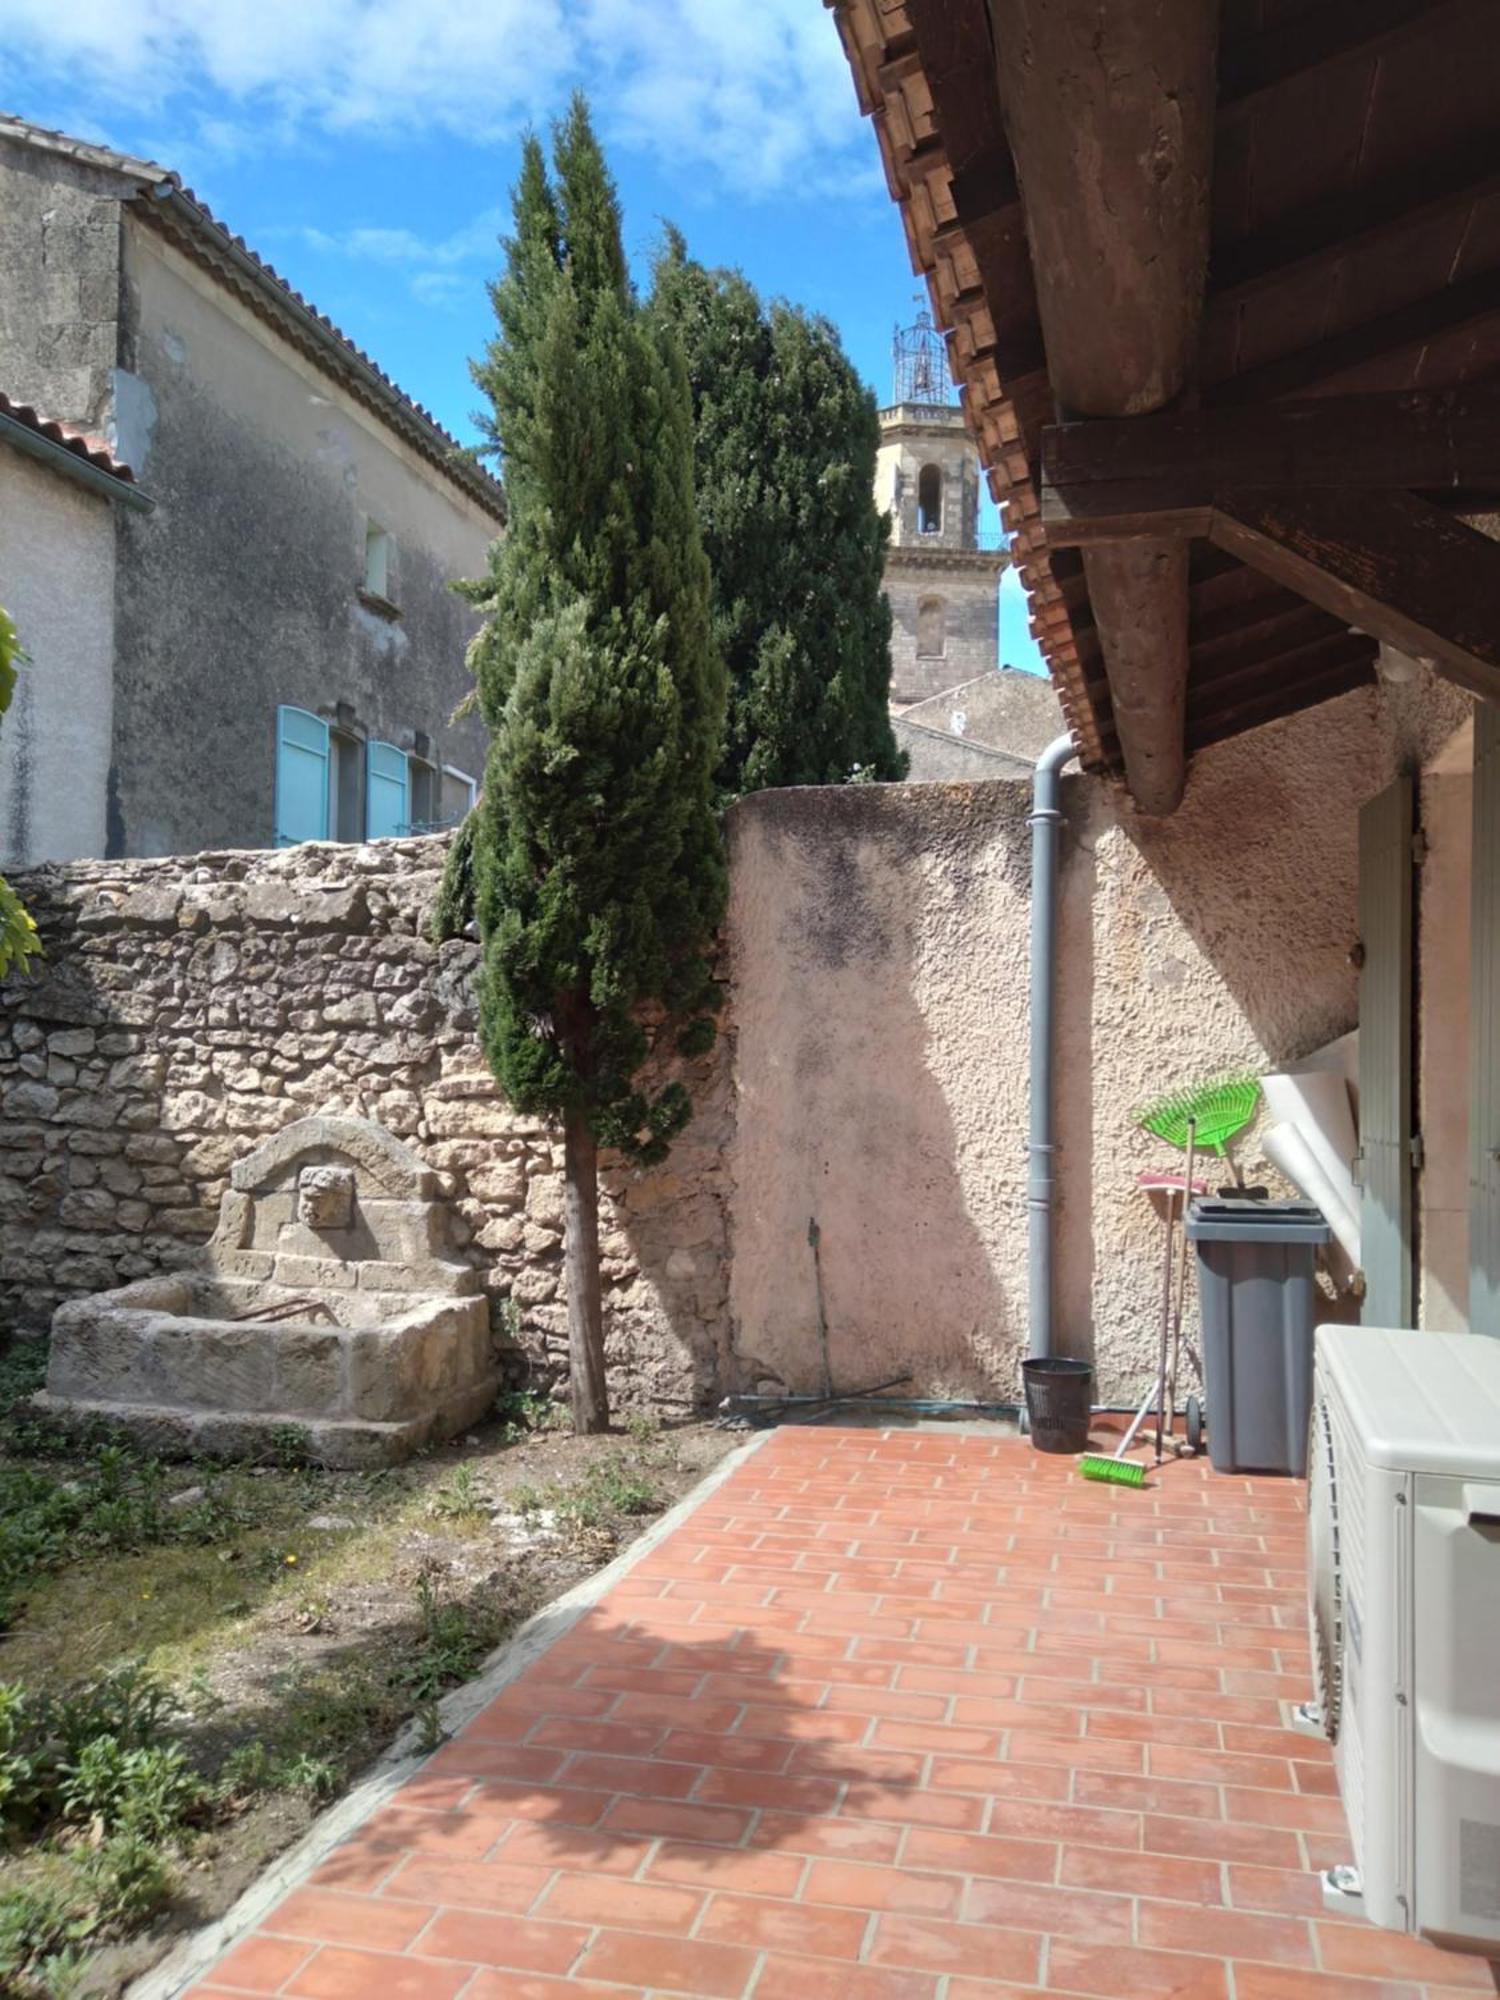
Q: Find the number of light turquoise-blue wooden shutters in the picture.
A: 2